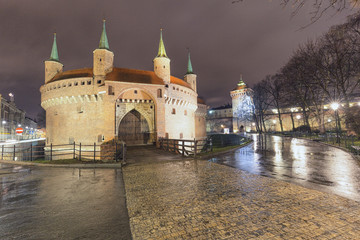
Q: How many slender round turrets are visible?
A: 4